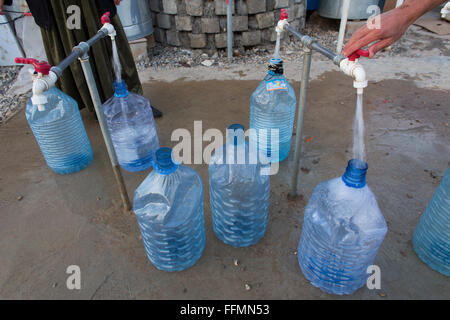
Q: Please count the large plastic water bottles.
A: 7